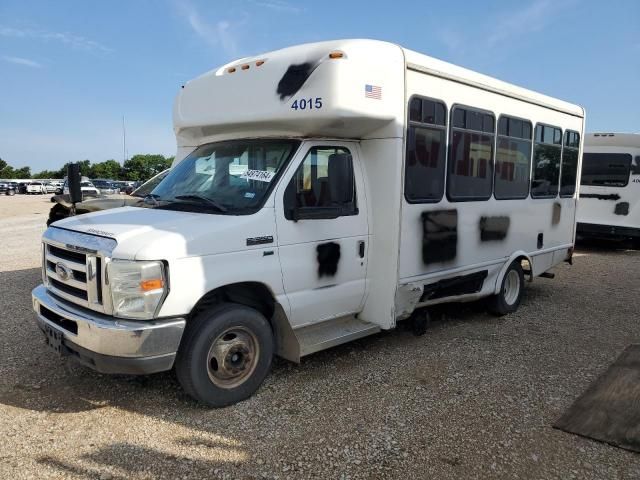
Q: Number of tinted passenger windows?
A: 5